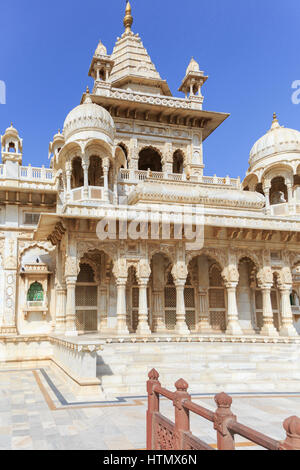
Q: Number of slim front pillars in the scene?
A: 7